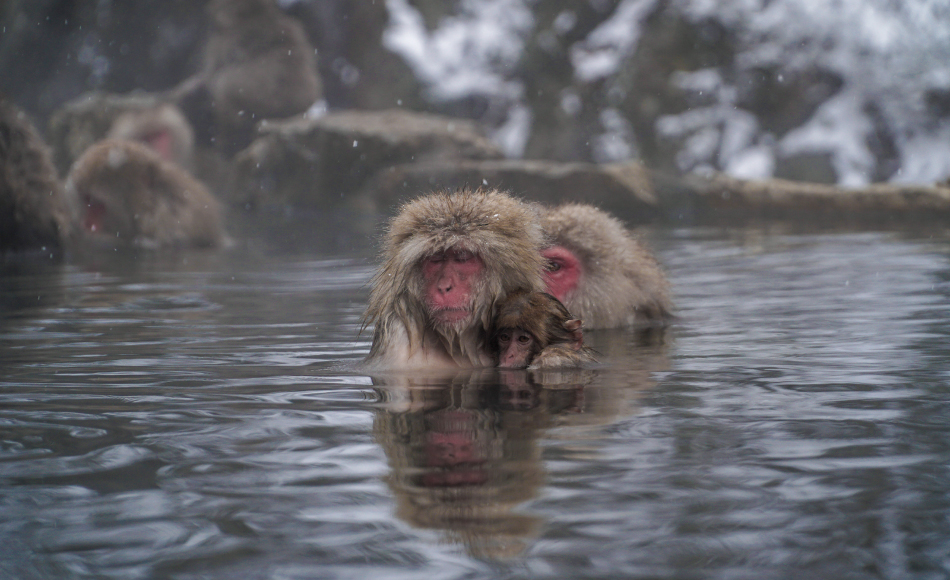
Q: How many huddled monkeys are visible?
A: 3